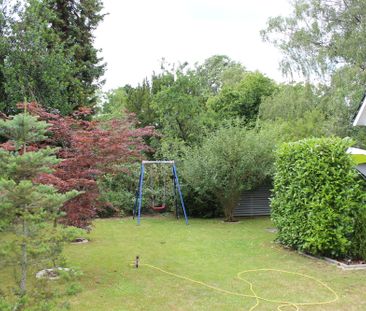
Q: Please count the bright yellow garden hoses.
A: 1